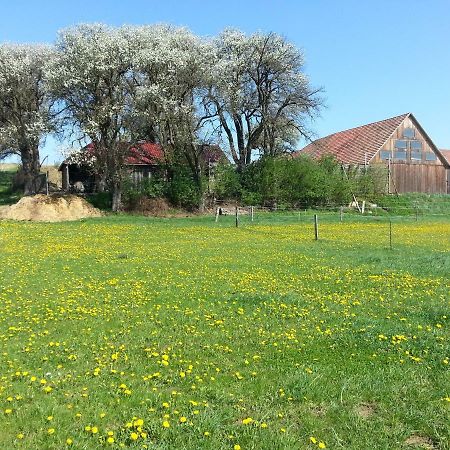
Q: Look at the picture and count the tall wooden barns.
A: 1